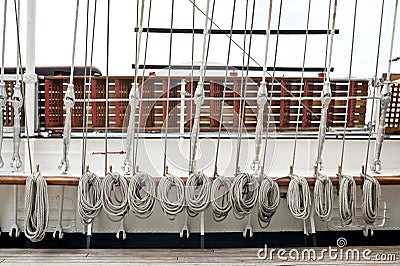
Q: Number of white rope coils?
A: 13